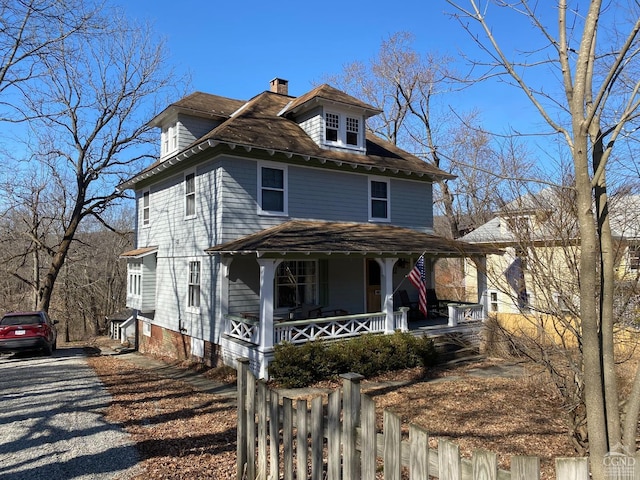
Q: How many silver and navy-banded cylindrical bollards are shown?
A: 0